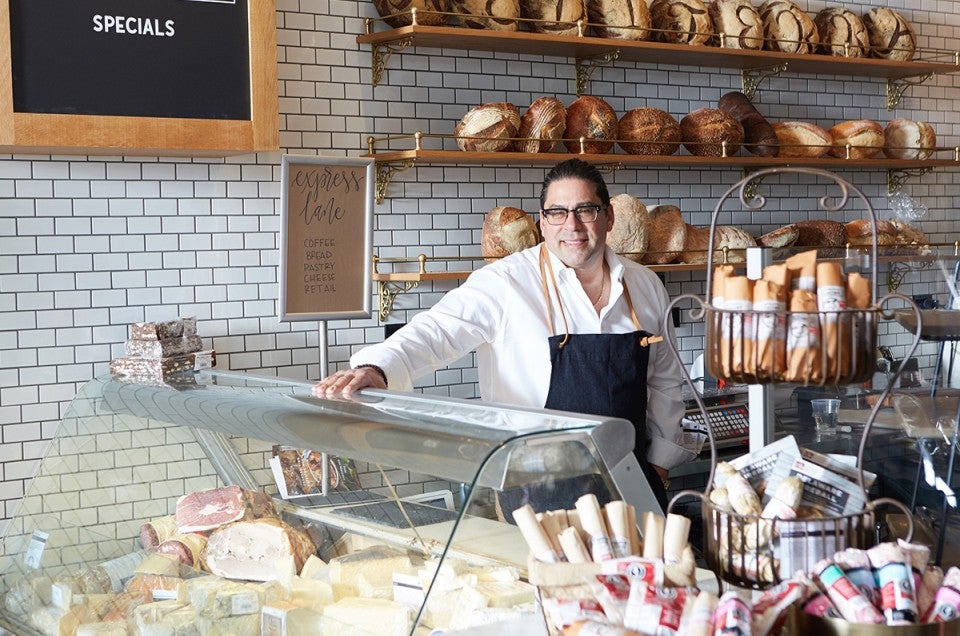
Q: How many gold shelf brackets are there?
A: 10